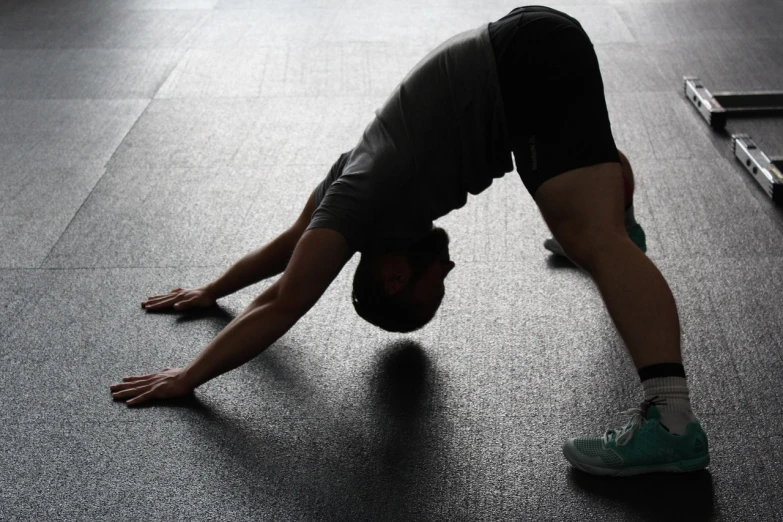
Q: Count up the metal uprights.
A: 2